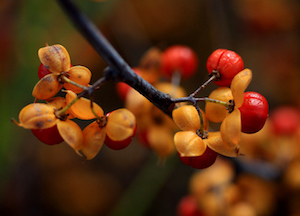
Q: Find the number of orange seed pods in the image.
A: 15